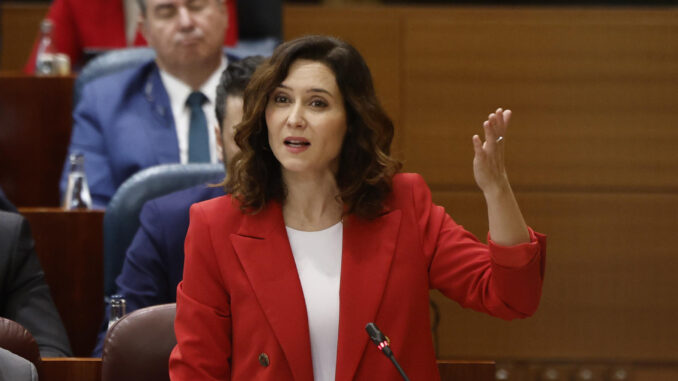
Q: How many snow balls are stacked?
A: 0